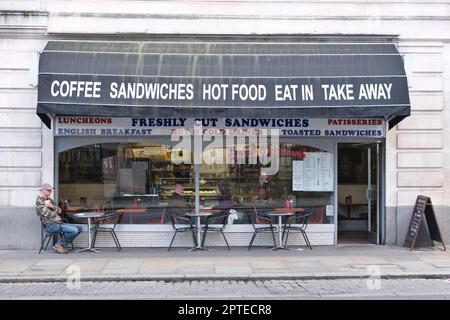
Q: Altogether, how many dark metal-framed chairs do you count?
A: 6